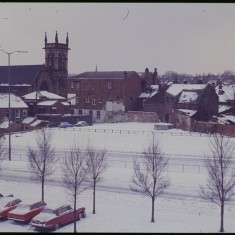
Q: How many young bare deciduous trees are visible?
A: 5